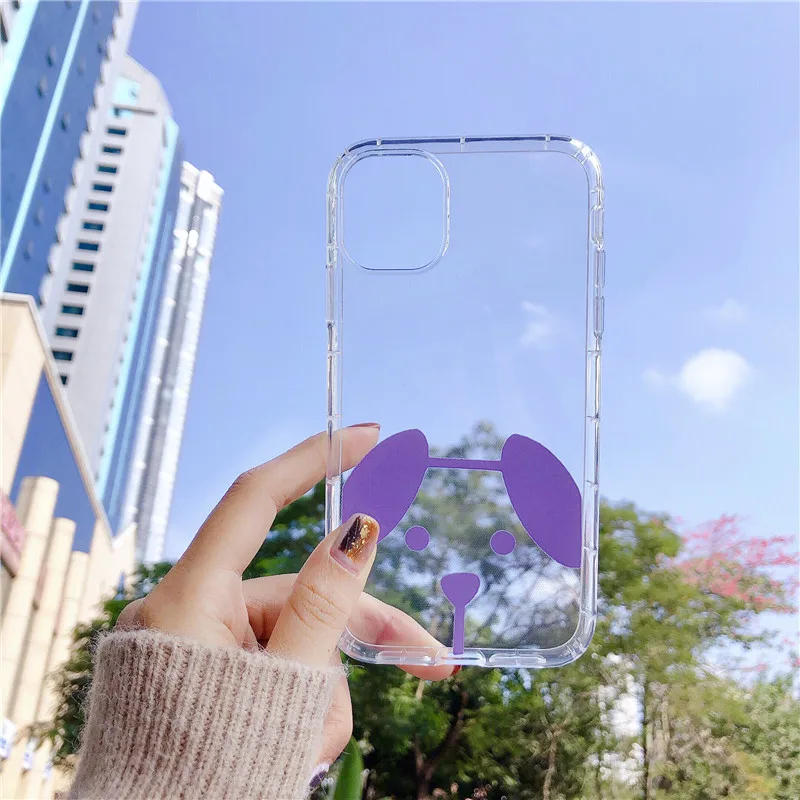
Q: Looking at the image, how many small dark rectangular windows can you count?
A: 13